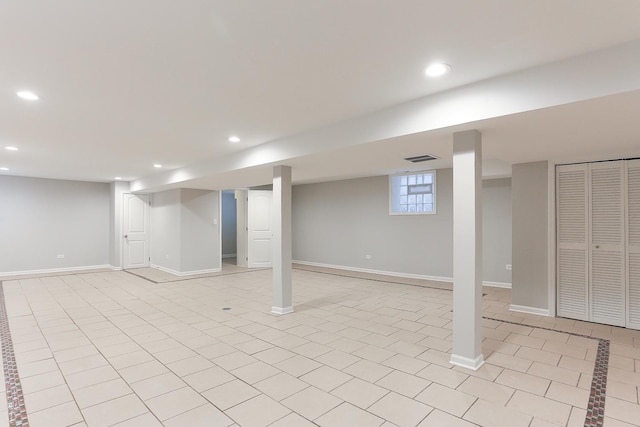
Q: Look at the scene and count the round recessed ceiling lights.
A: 7